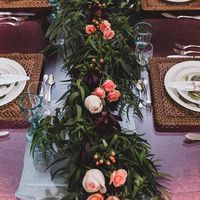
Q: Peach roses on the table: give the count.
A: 9